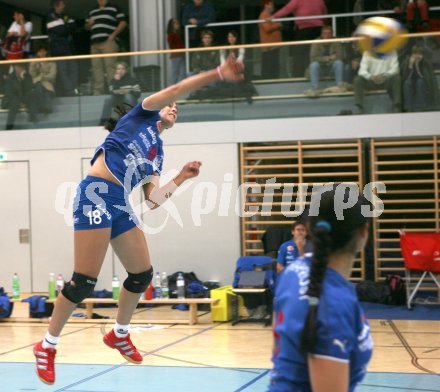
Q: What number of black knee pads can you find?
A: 2